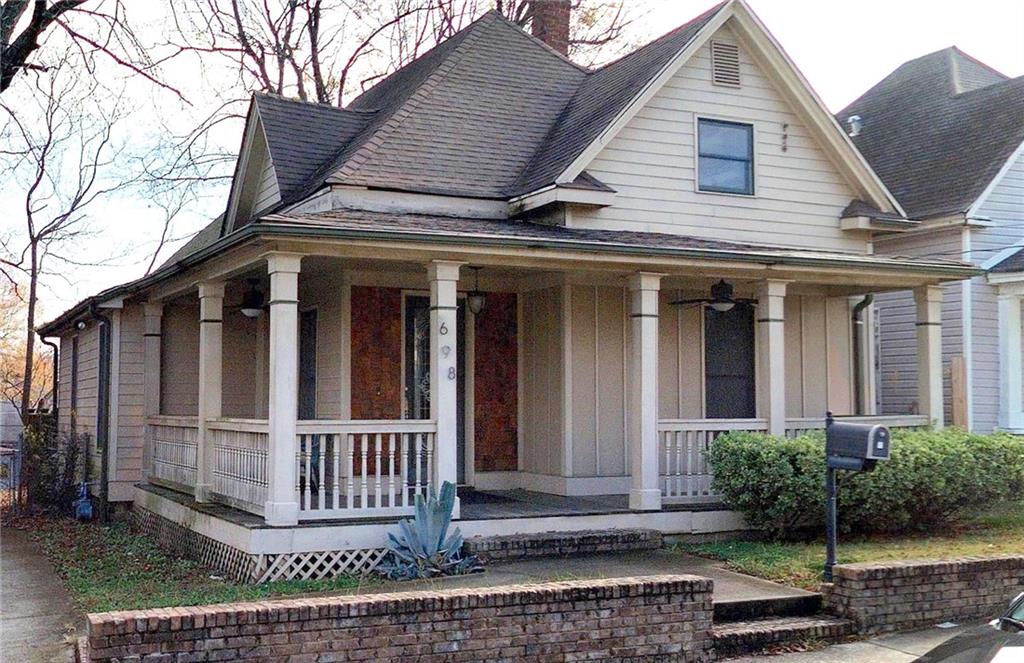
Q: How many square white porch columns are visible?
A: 7